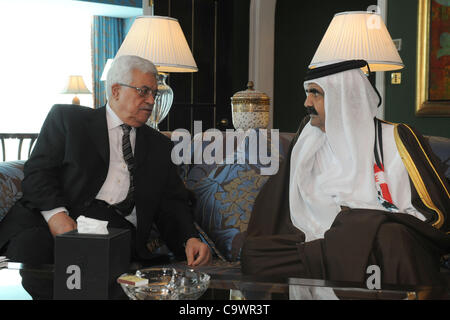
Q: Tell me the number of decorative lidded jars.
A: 1